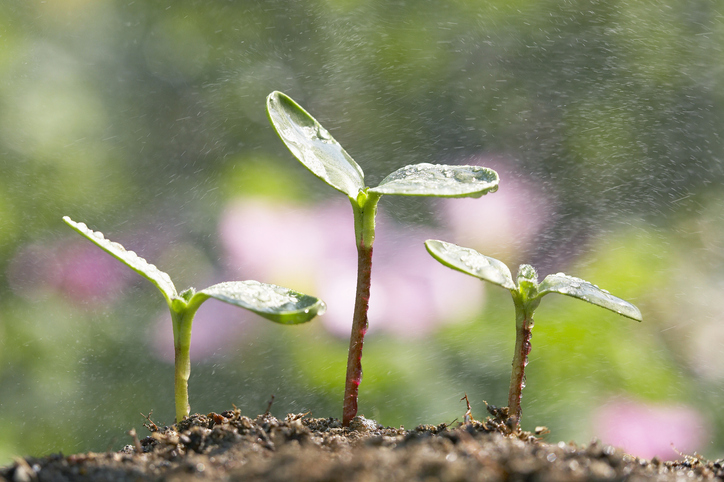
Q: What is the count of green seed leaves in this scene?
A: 6